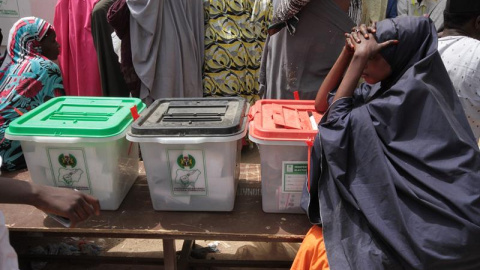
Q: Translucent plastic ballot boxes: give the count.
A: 3